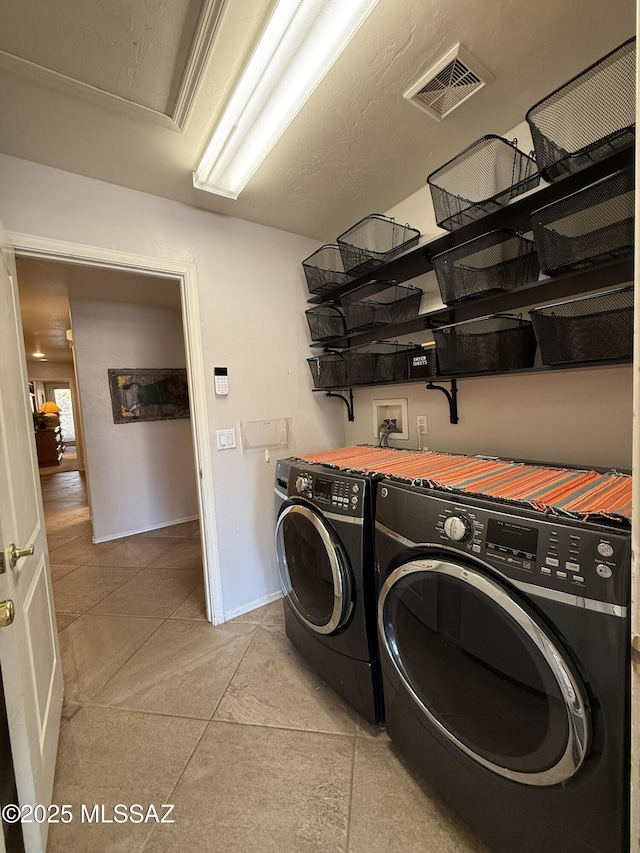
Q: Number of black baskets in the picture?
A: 12